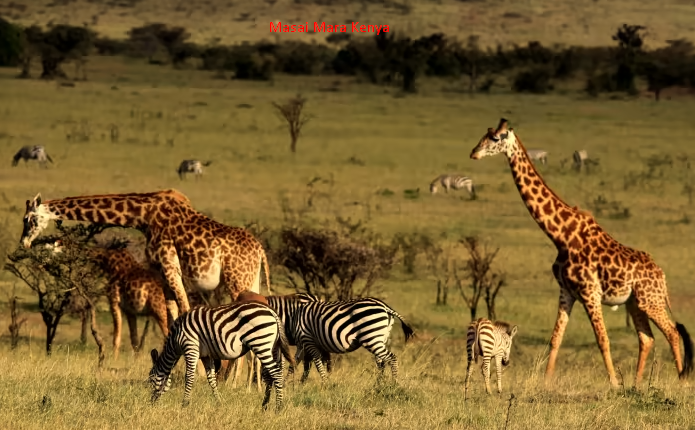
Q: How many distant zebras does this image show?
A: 5